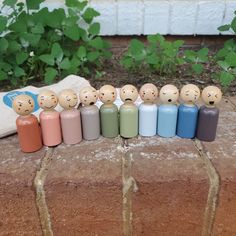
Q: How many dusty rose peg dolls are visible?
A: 1